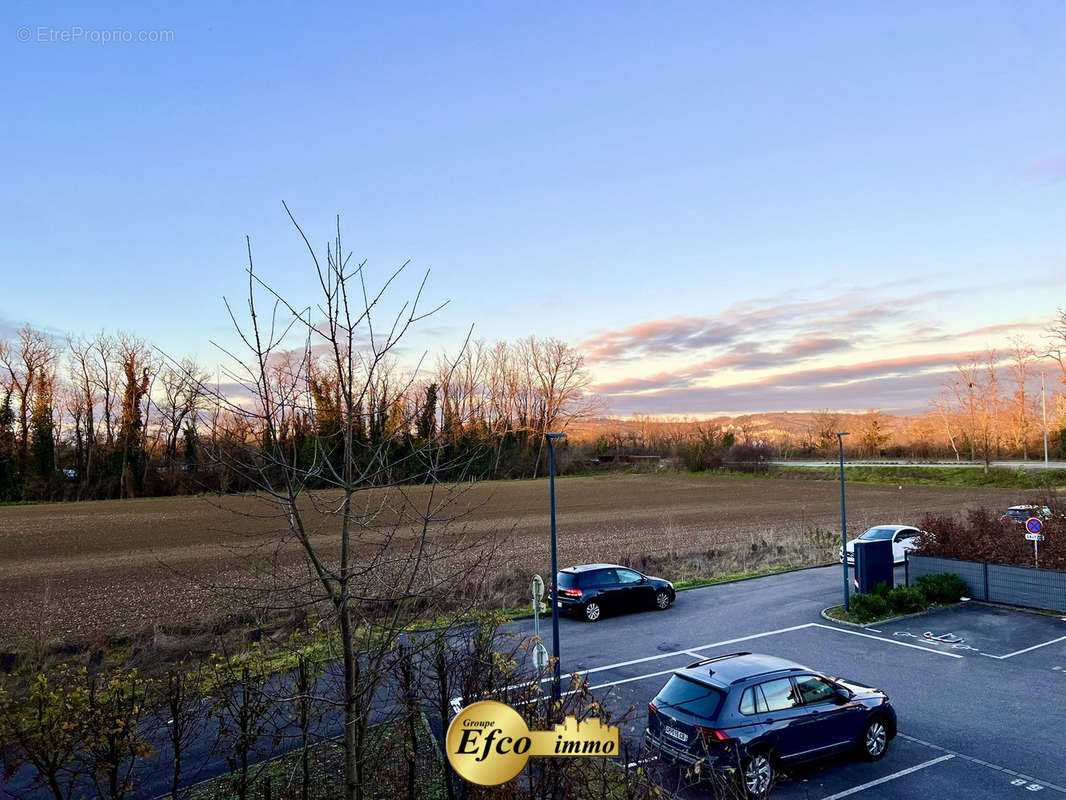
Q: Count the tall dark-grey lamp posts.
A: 2